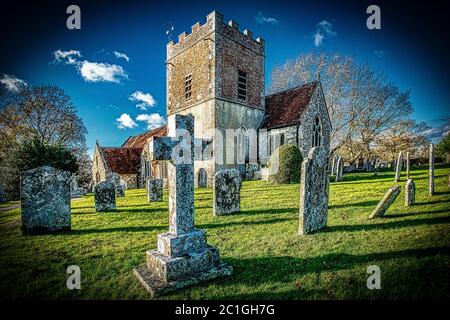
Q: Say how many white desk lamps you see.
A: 0